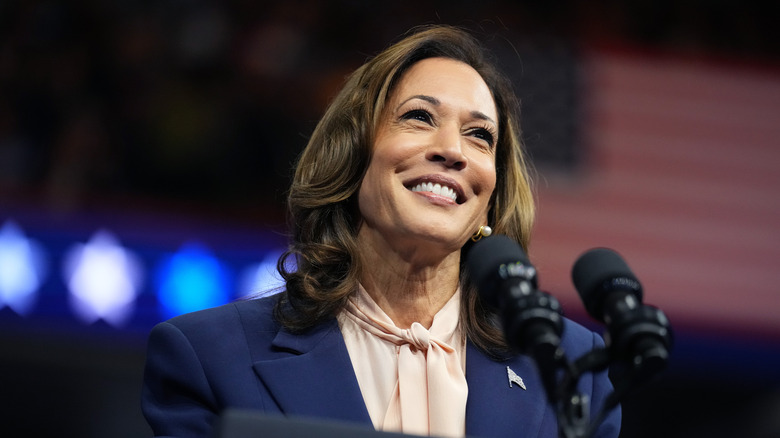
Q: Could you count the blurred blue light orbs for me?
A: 4